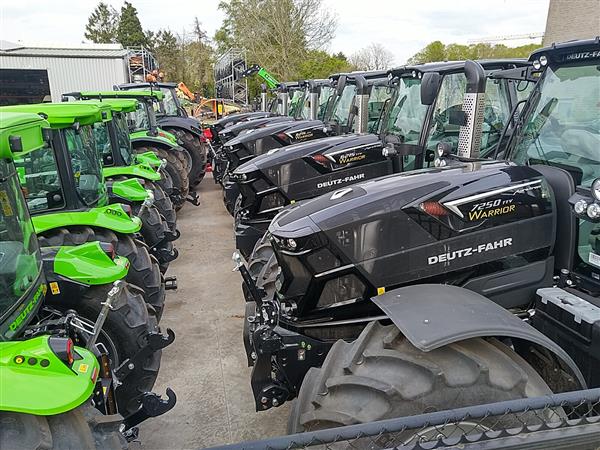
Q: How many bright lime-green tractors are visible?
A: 4